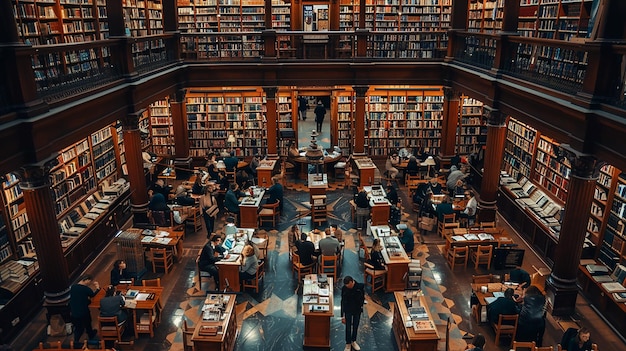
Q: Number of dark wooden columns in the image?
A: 8